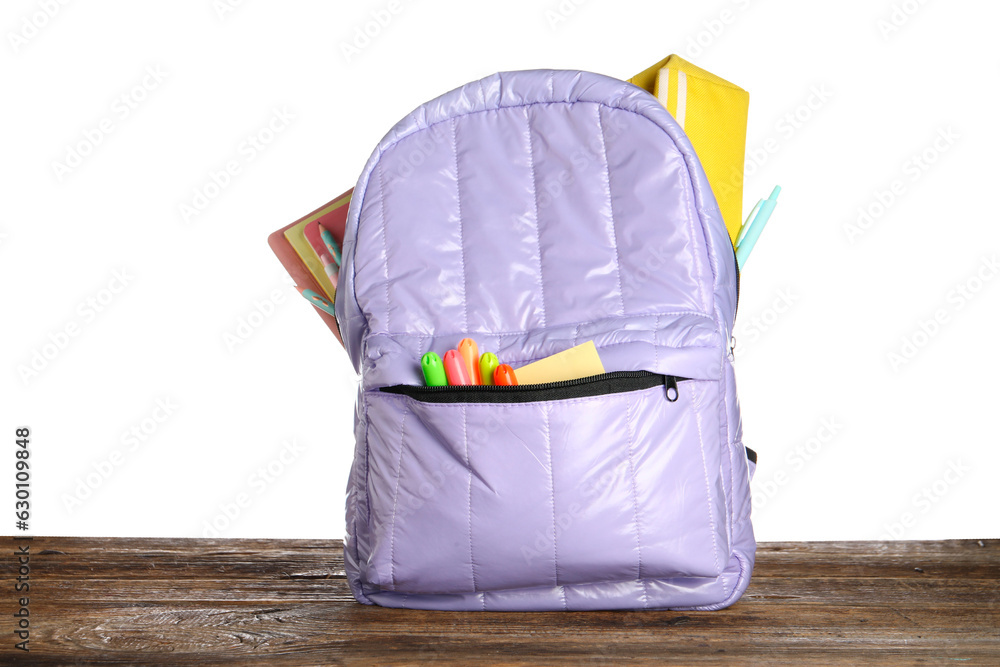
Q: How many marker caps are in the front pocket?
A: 5